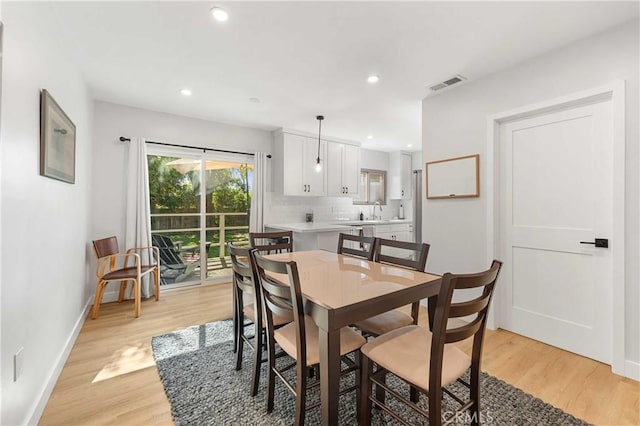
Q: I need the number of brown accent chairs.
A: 1